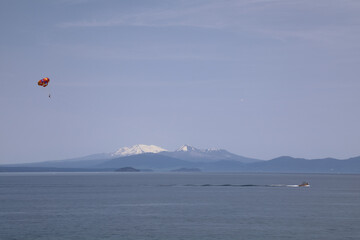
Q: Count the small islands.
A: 2